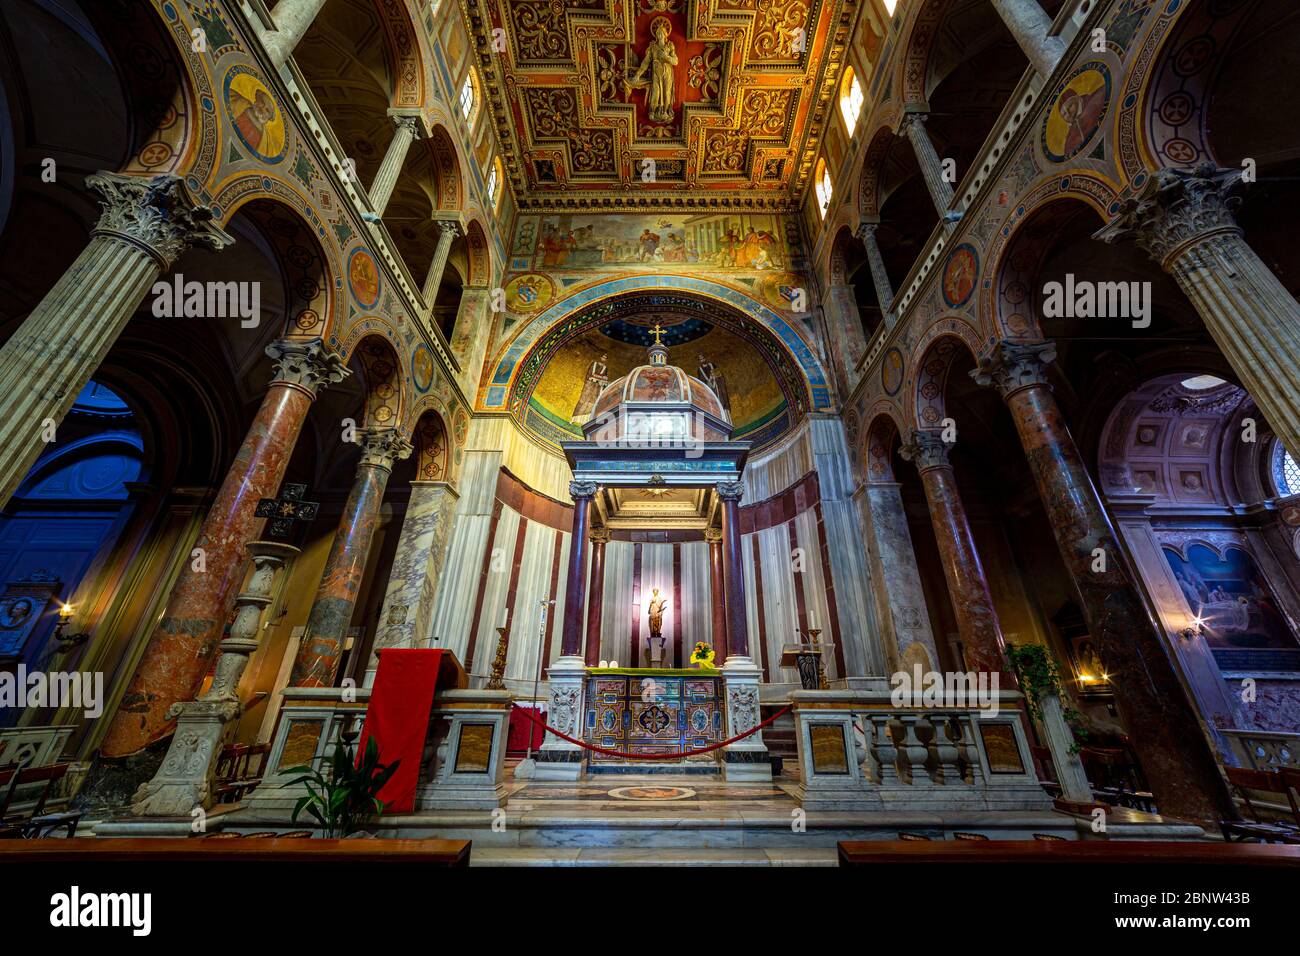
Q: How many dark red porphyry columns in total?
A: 4